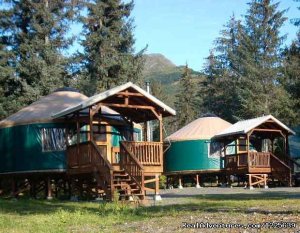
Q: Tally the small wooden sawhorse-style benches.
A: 0